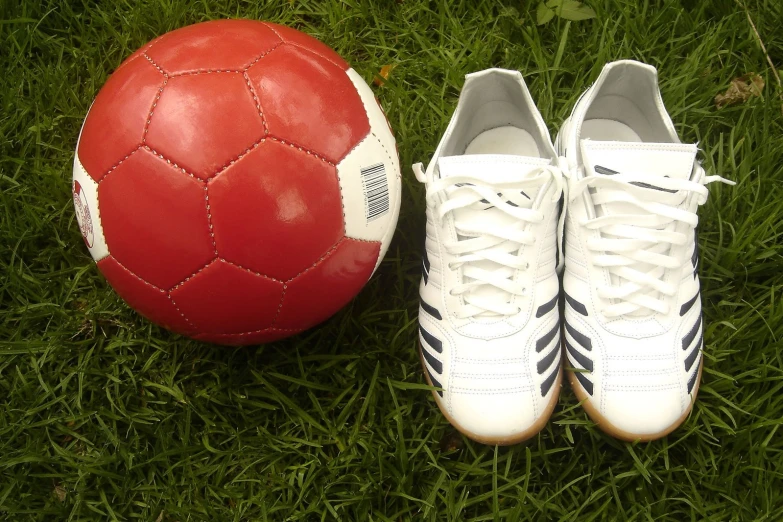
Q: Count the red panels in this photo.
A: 12